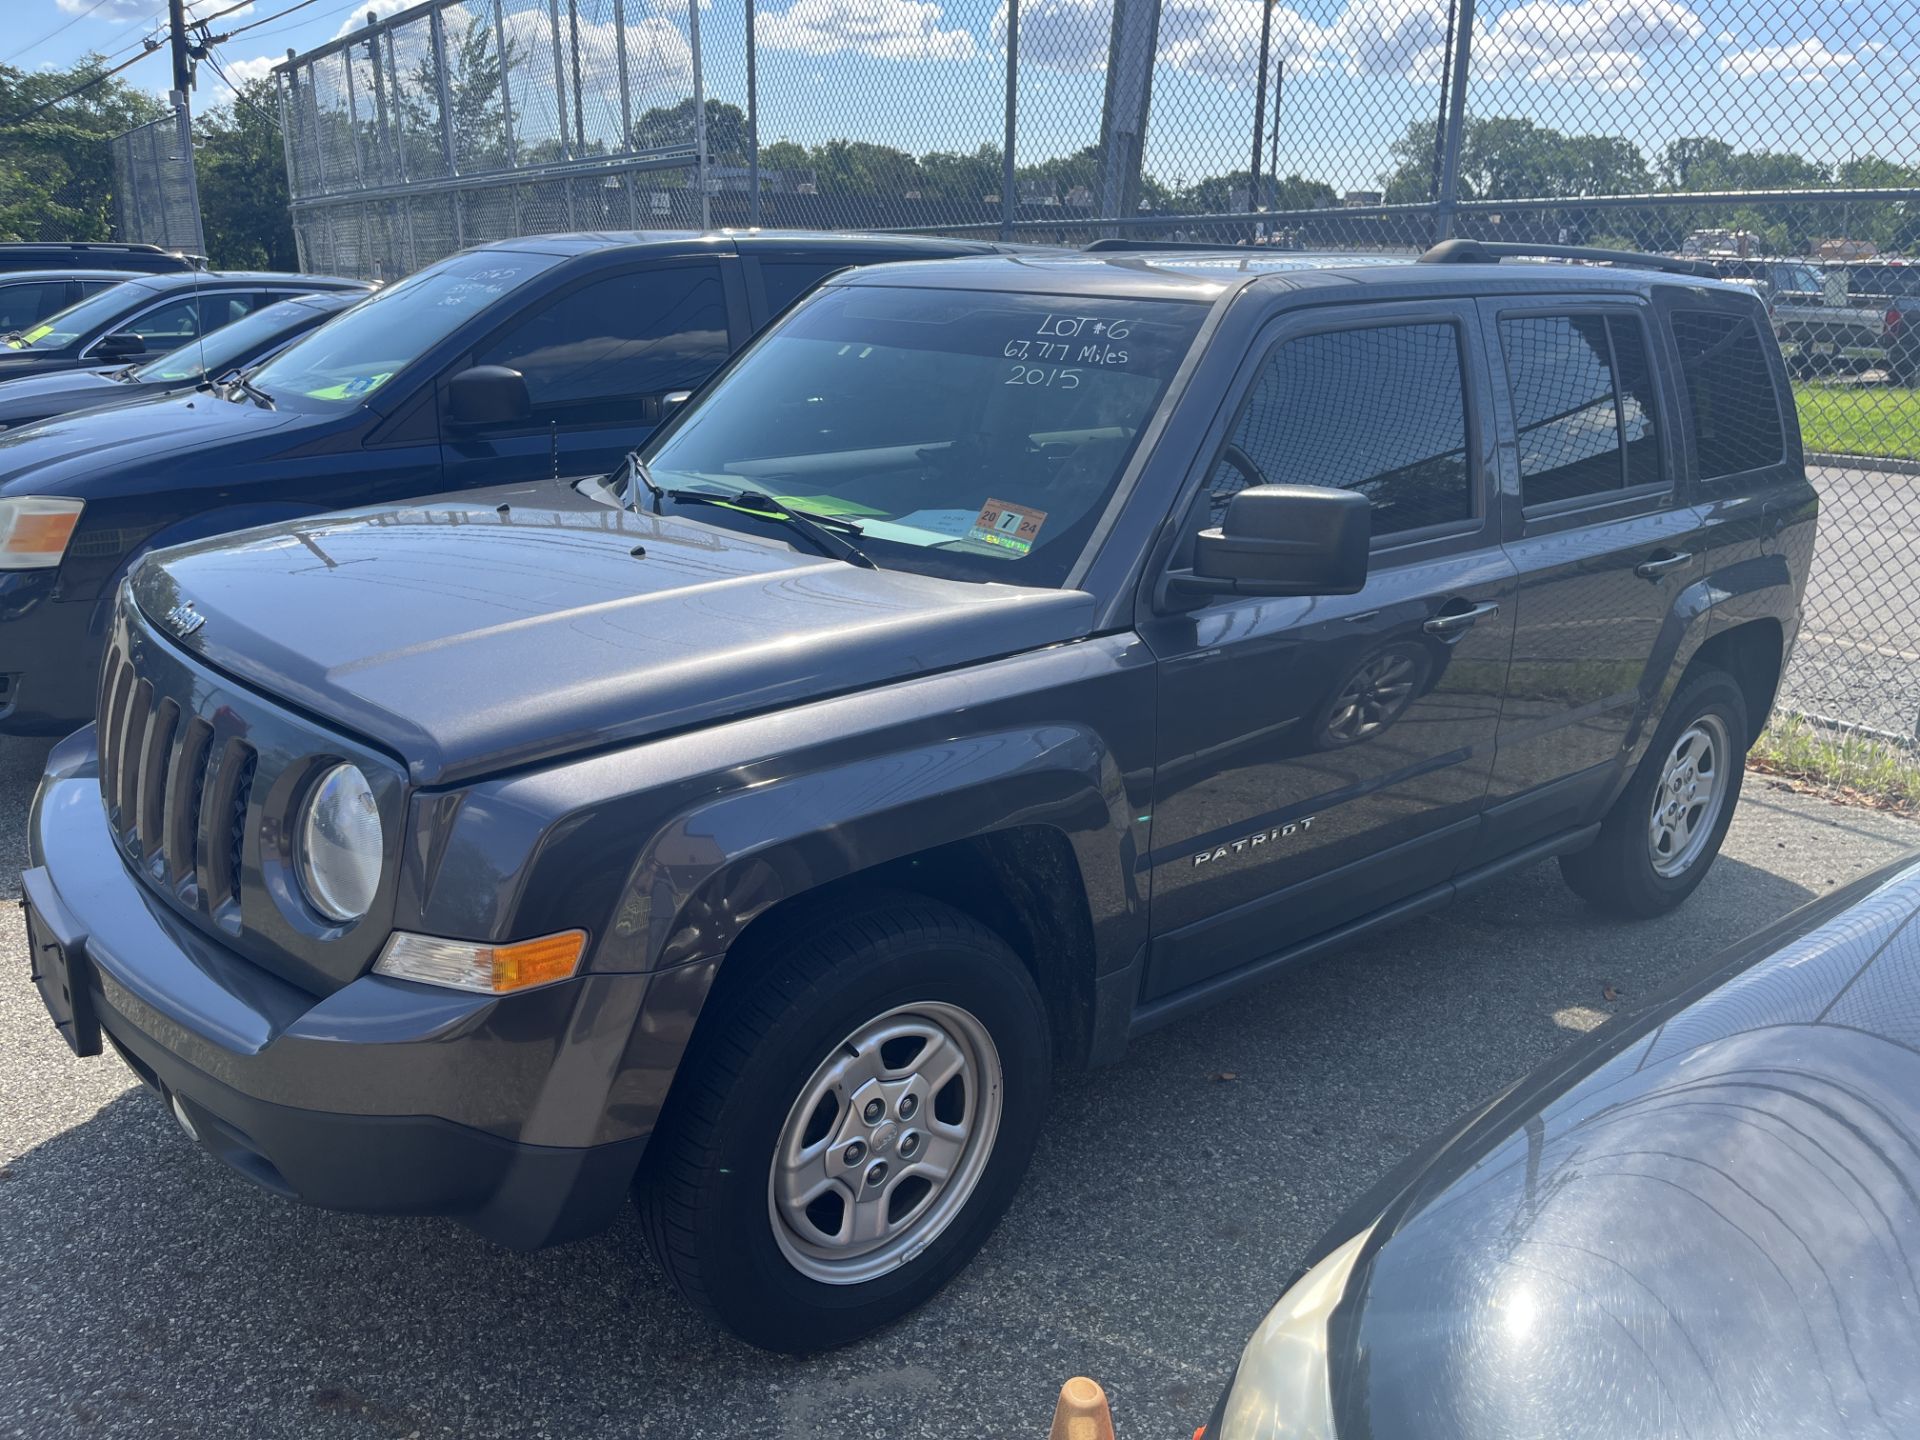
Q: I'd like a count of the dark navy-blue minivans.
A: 1